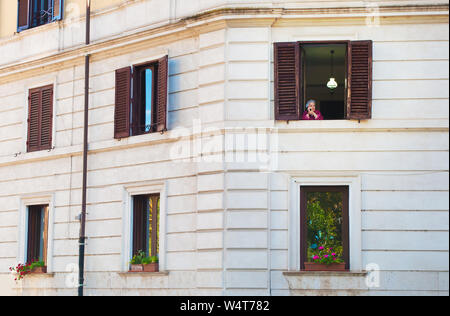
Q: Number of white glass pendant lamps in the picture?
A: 1